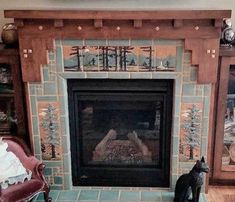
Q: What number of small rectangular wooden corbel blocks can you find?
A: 6